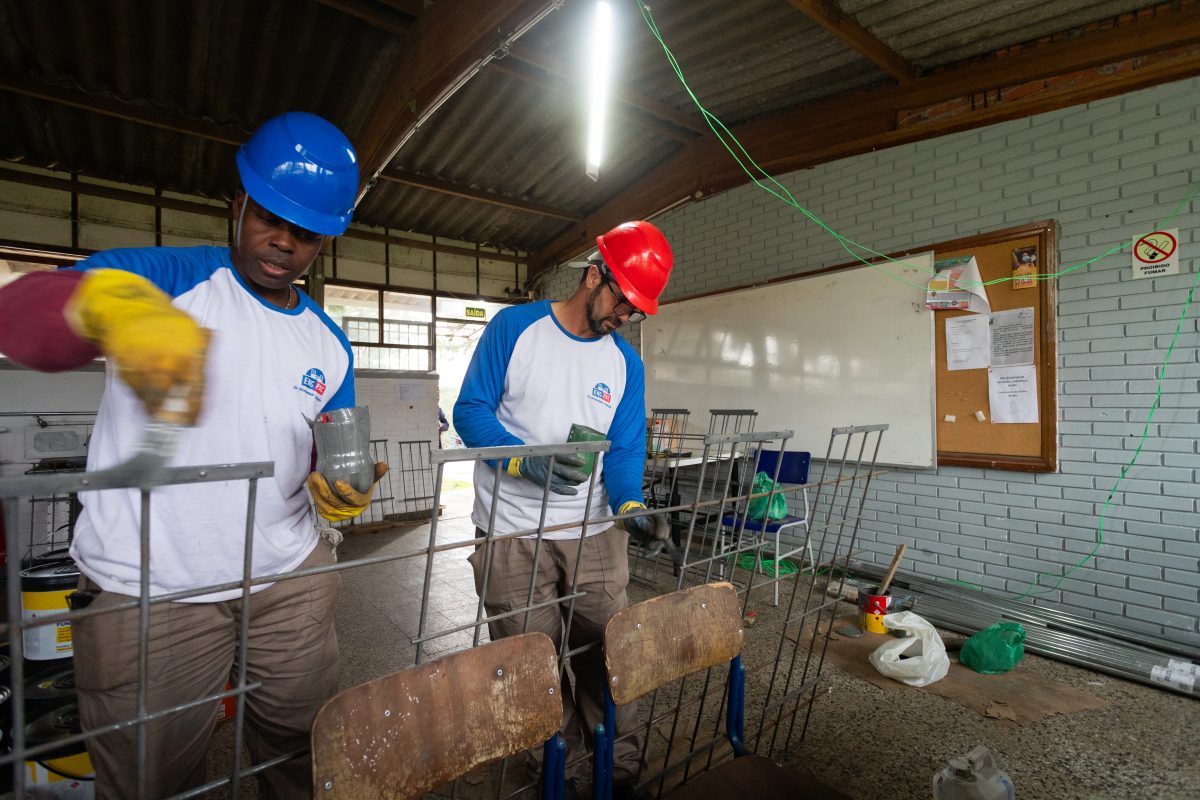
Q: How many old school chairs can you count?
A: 2